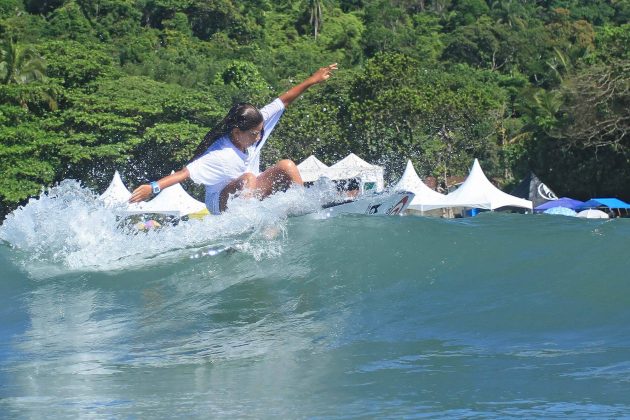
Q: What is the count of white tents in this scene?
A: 6